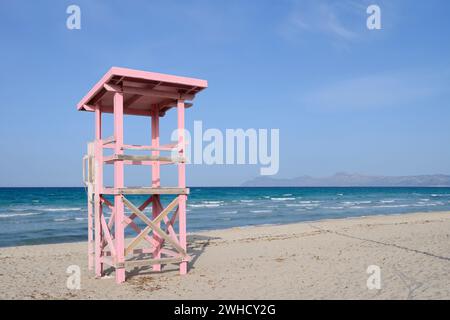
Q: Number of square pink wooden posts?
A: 4